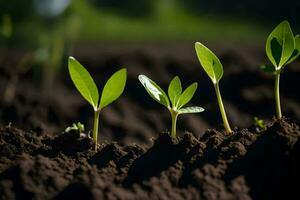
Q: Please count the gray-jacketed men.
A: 0